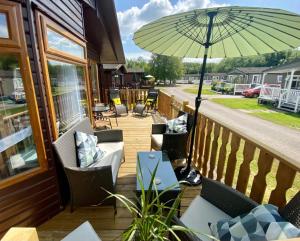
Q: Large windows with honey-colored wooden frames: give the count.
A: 2